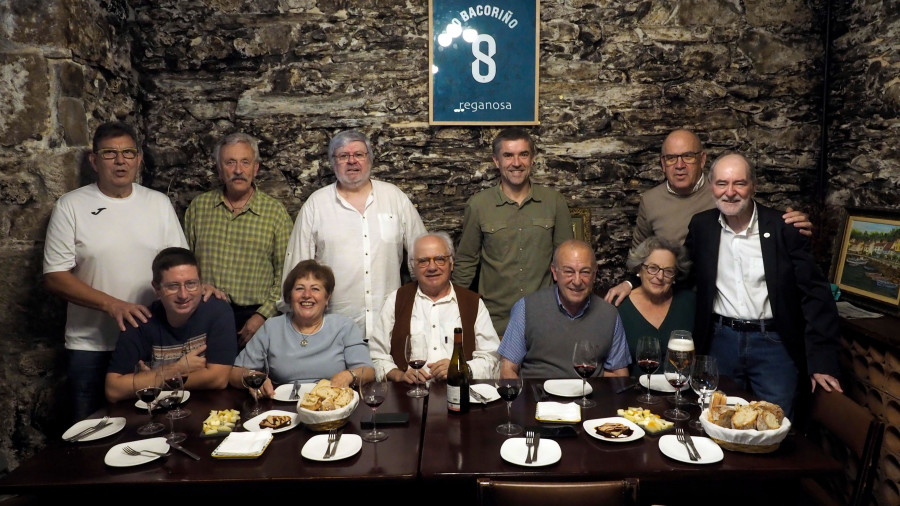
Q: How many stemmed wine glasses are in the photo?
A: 11